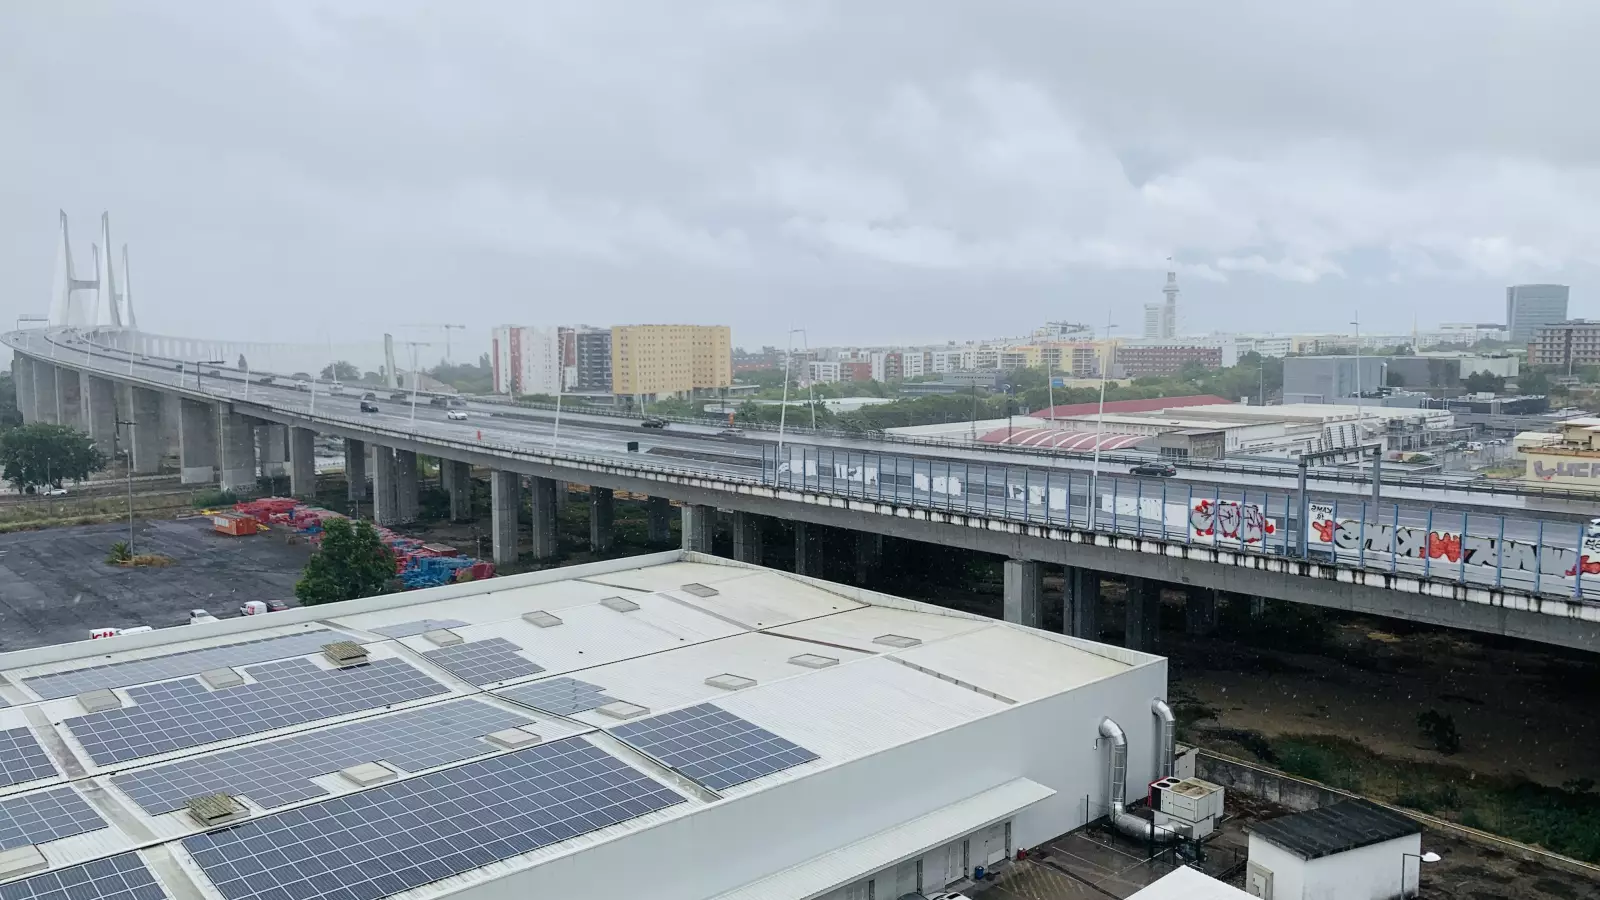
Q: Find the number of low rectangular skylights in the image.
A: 13